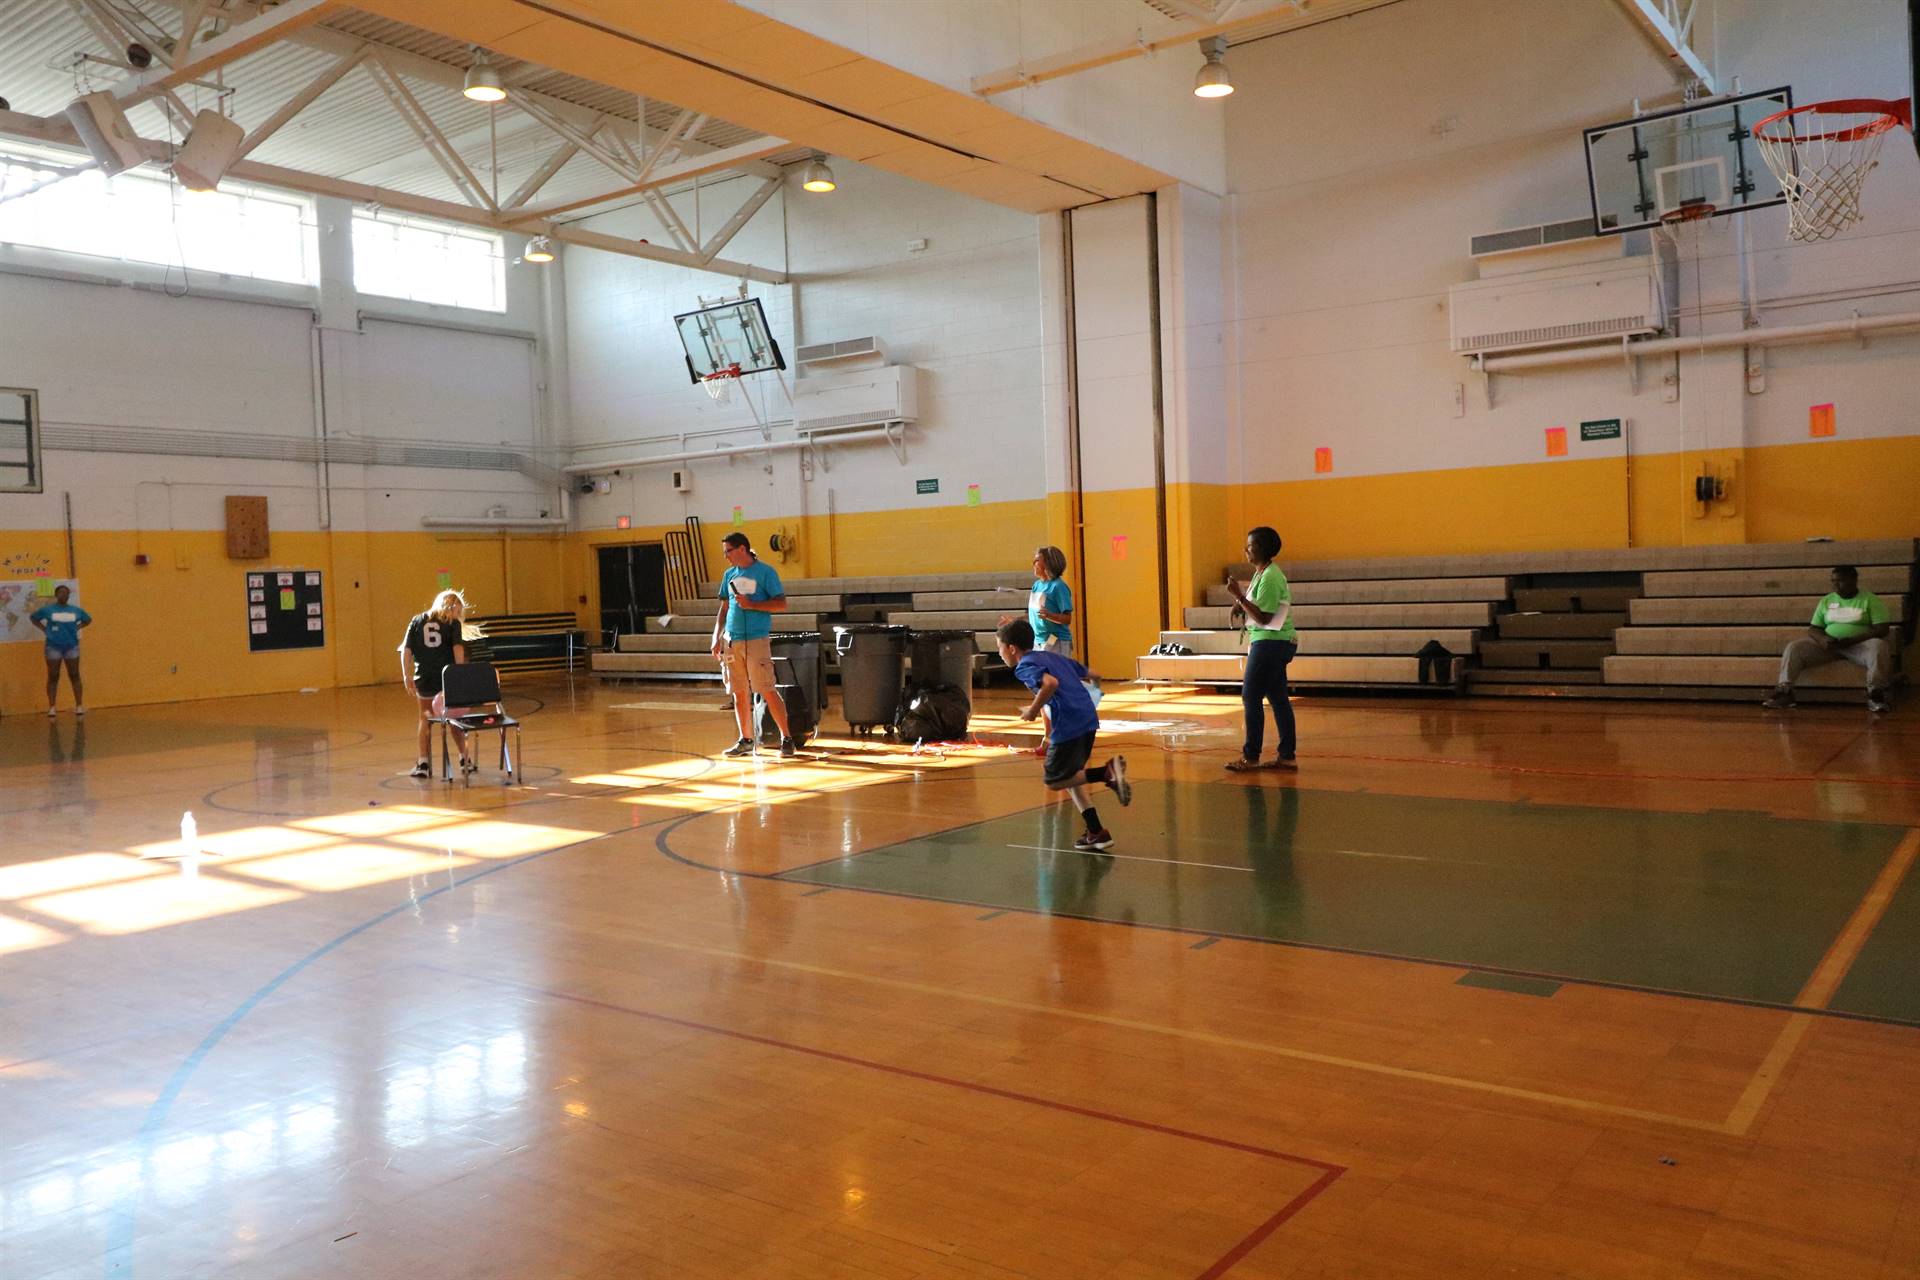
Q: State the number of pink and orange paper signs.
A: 4